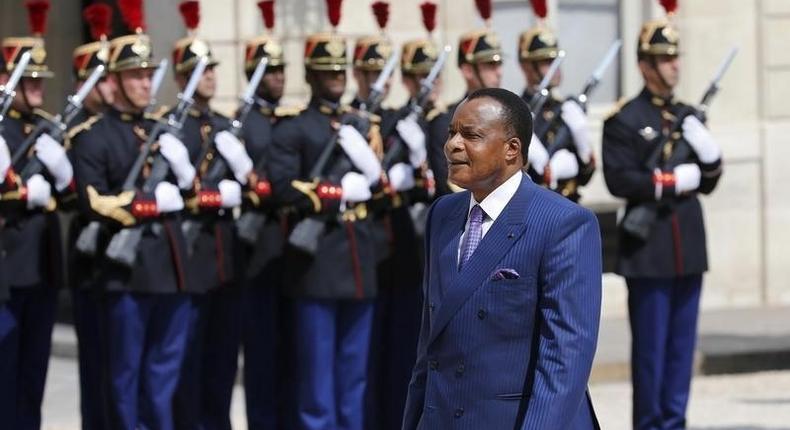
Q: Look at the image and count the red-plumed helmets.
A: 11